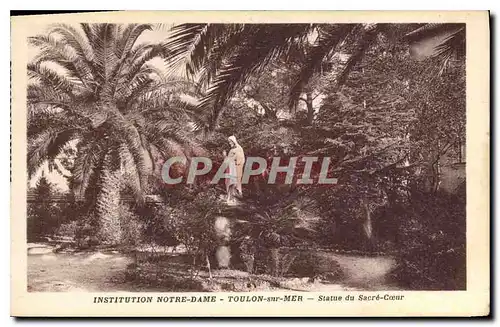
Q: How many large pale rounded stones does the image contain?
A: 2